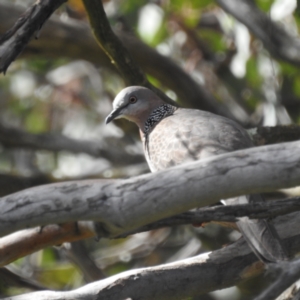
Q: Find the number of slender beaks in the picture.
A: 1